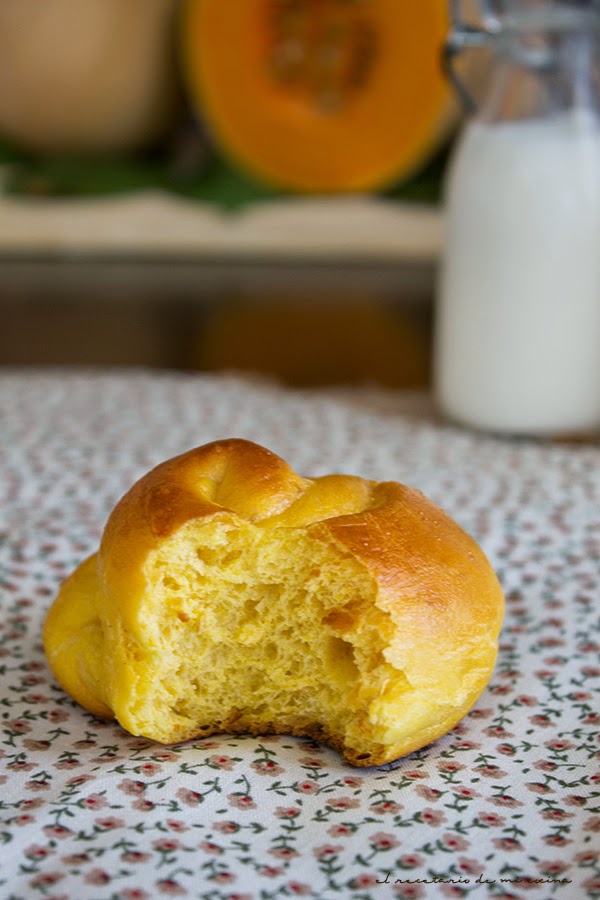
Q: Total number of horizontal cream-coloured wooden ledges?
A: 1